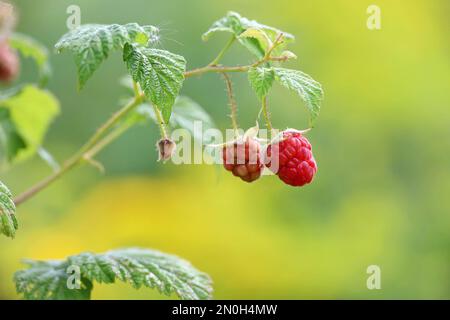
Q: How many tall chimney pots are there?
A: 0